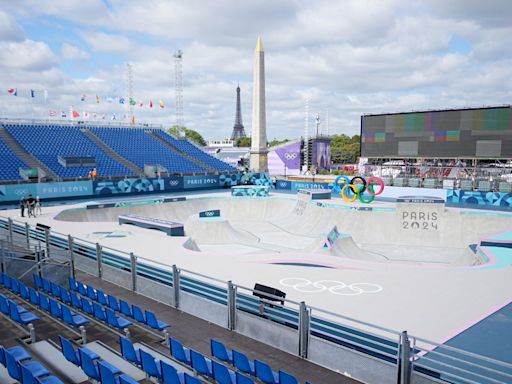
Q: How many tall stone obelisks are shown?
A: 1